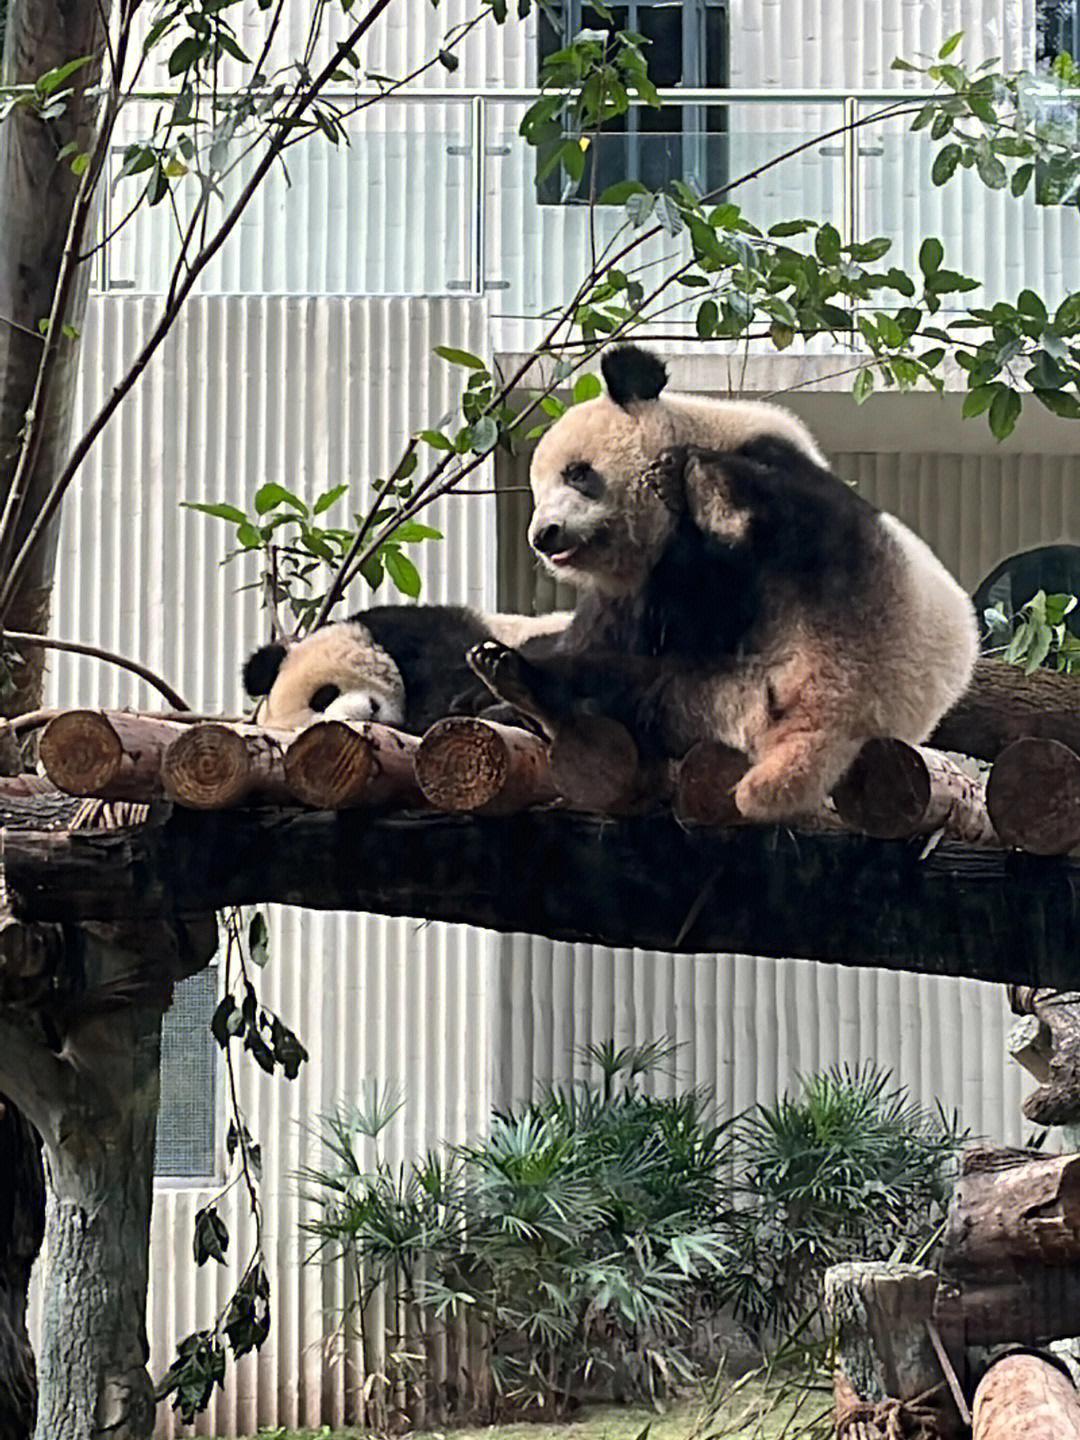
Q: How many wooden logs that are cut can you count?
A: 8